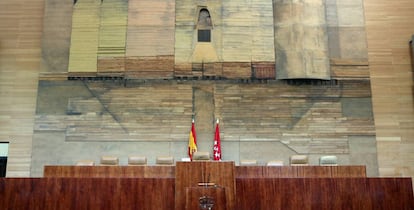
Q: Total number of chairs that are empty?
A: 9